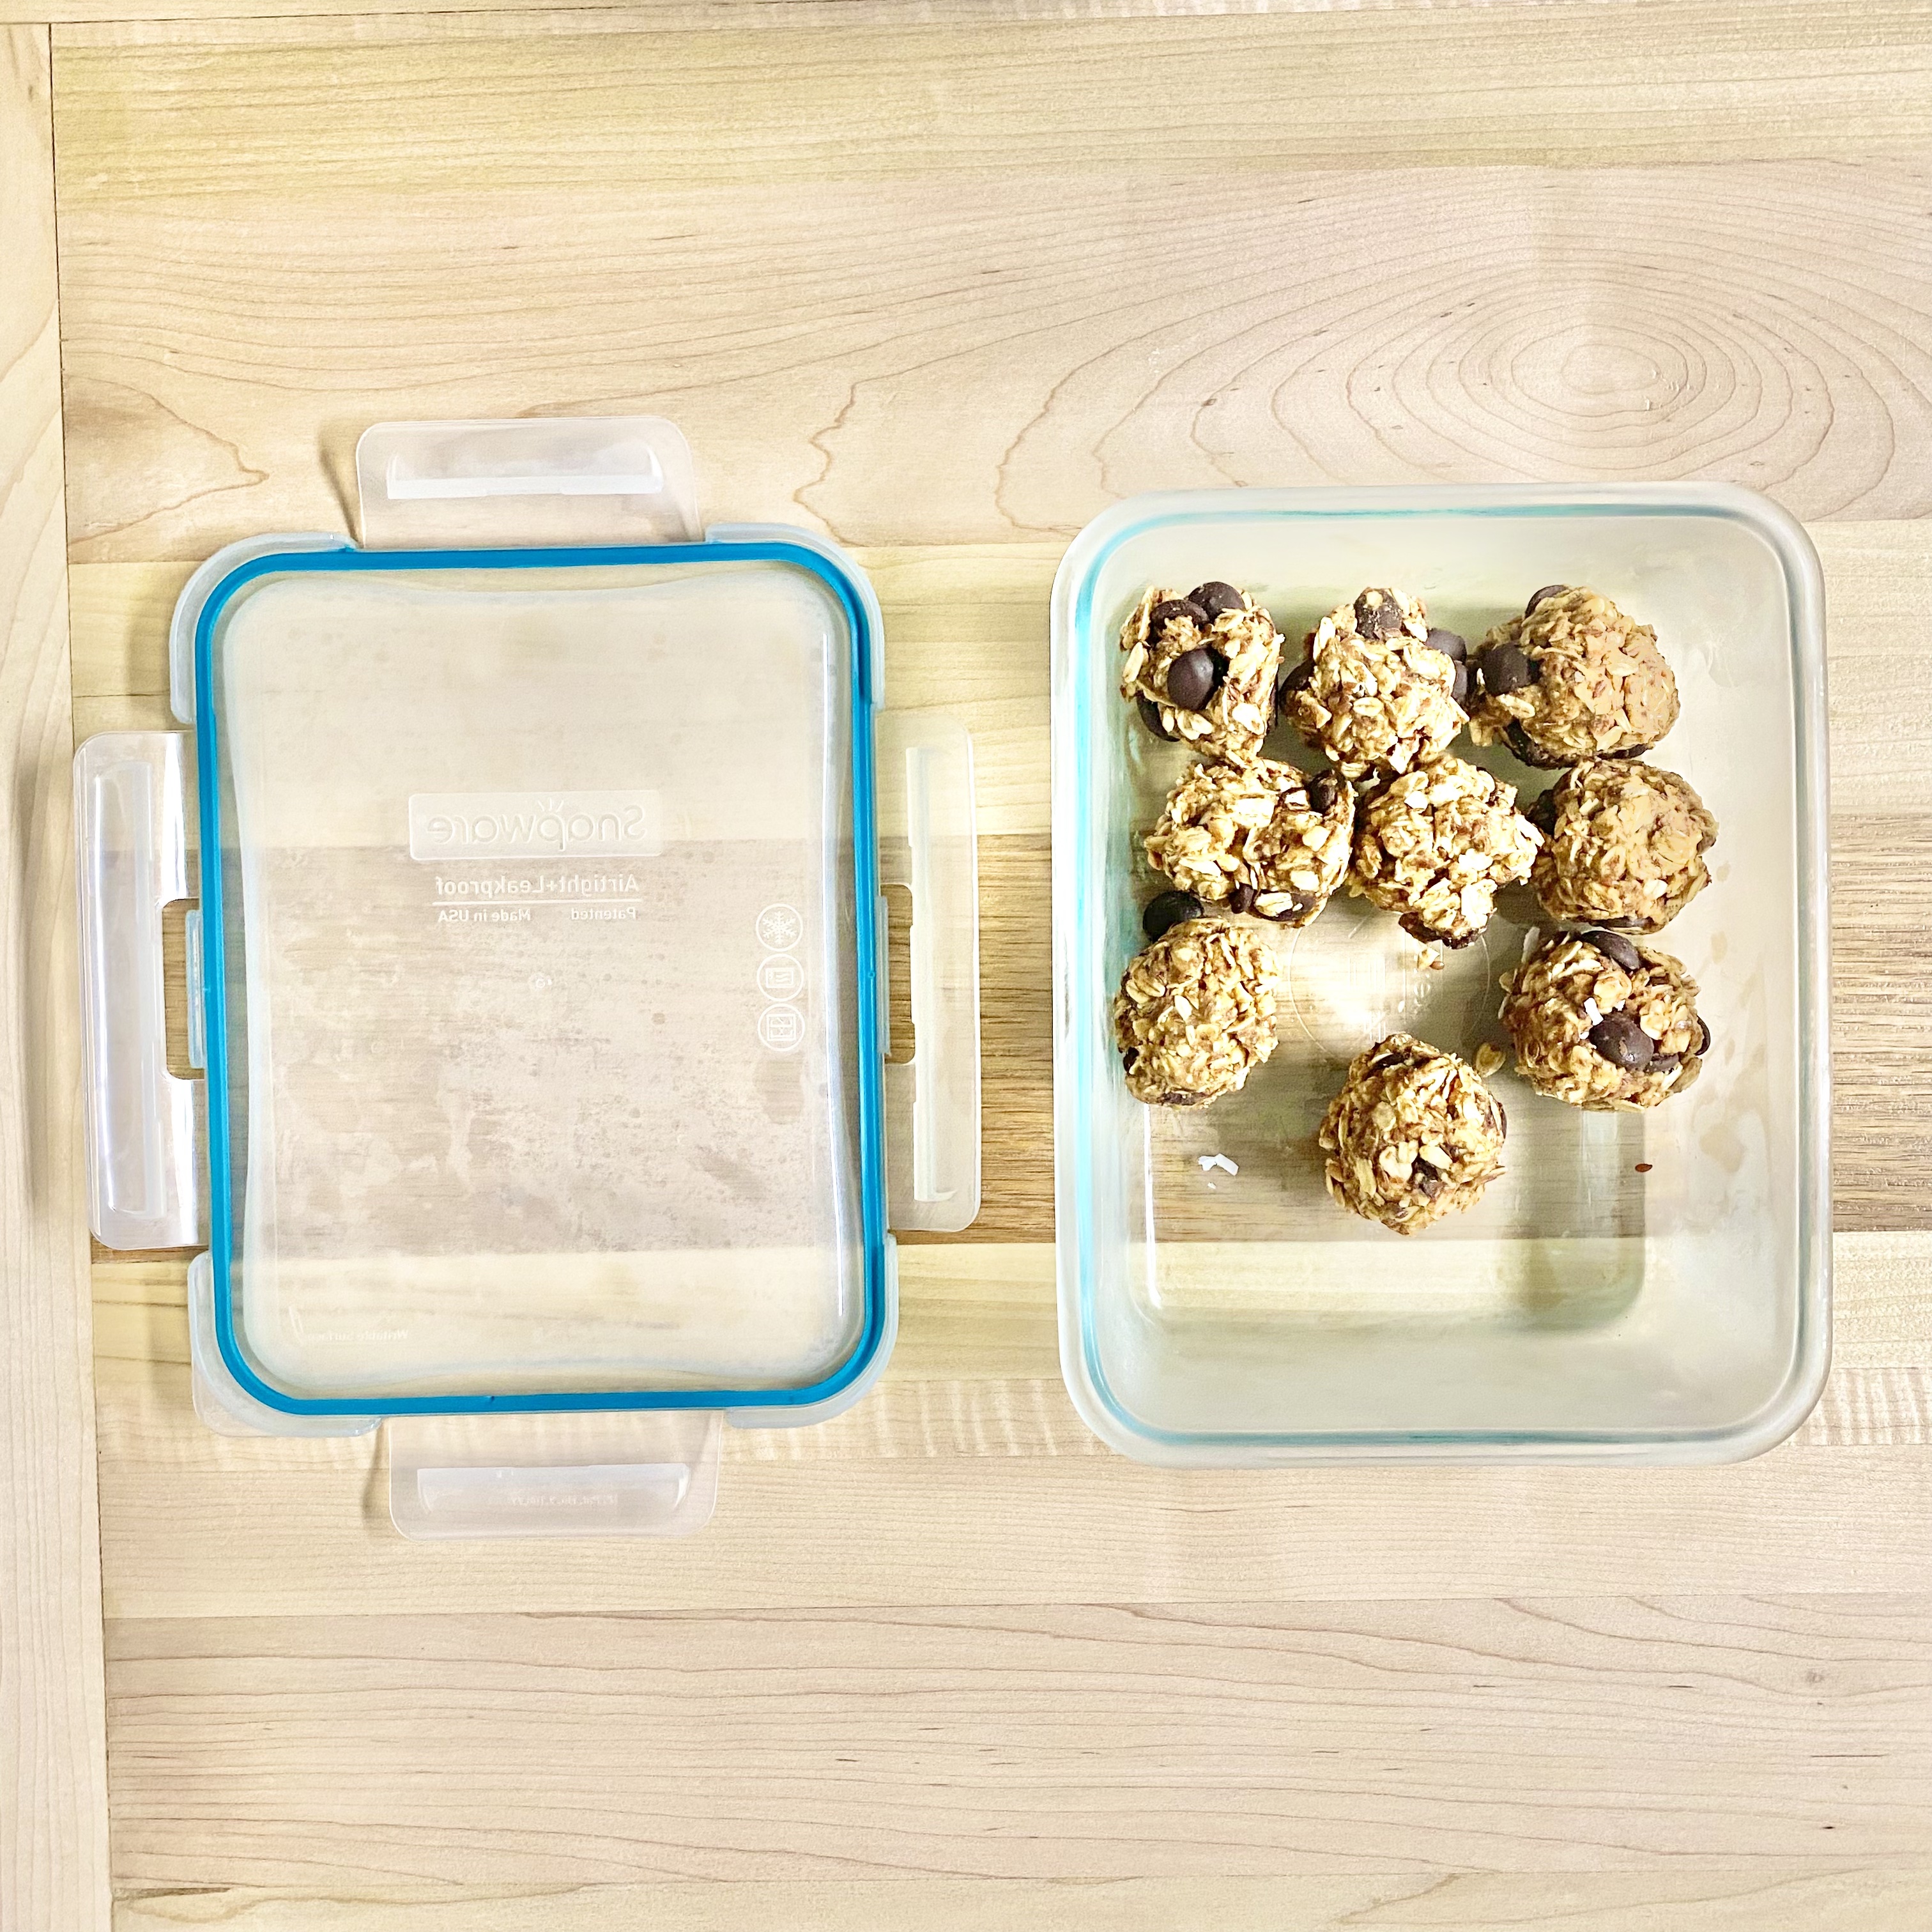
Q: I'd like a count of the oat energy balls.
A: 9